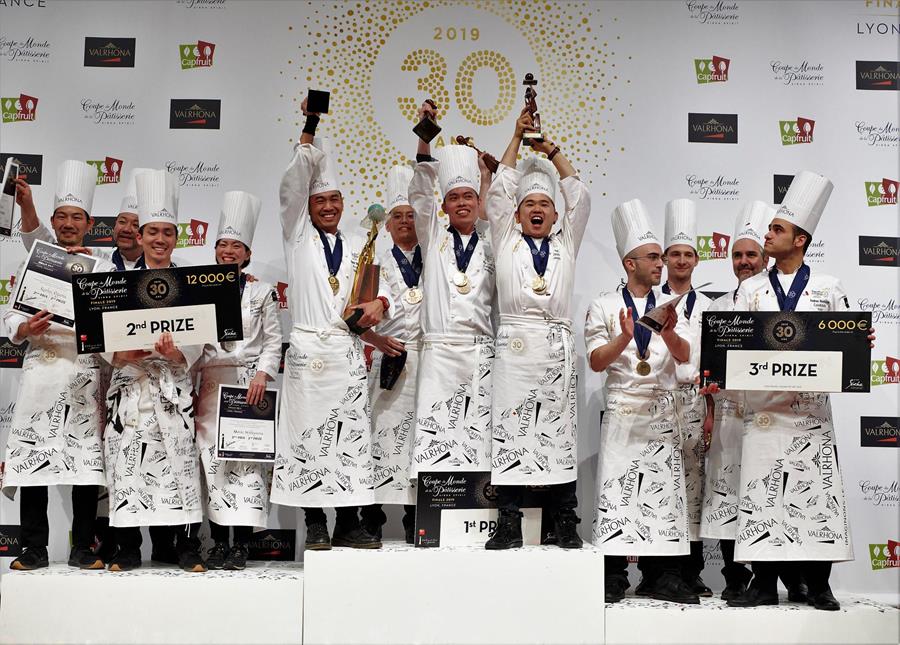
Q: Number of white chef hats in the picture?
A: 12